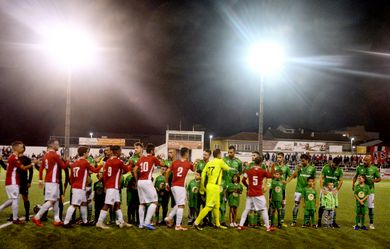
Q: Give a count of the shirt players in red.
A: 7